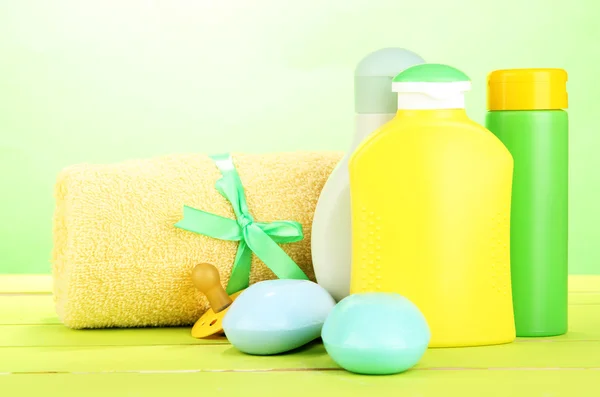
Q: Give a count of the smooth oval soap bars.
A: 2